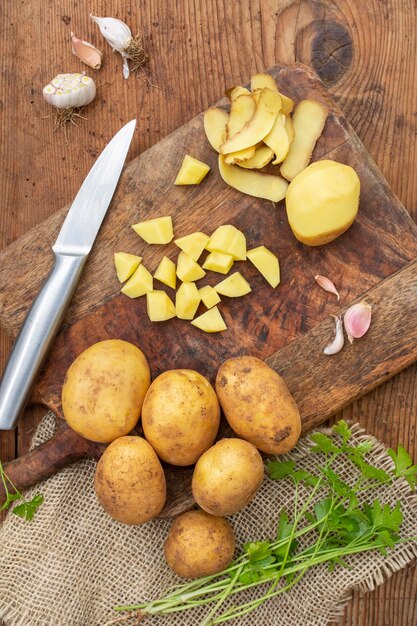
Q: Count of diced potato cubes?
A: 15